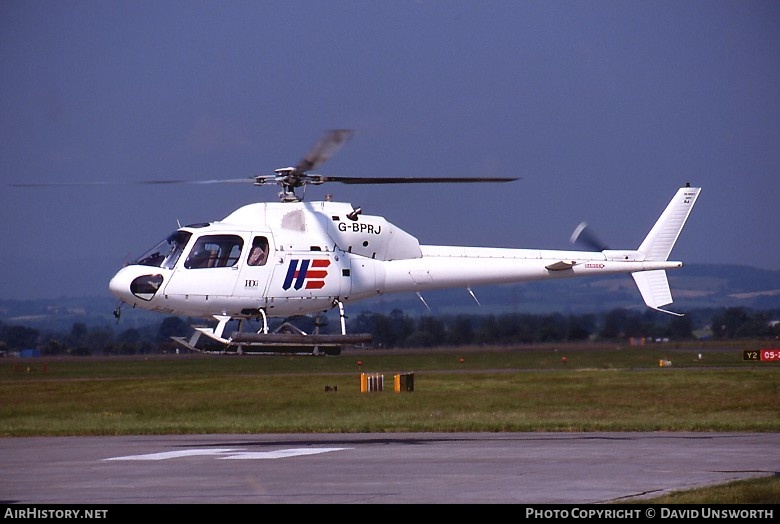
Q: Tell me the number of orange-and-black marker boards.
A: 2